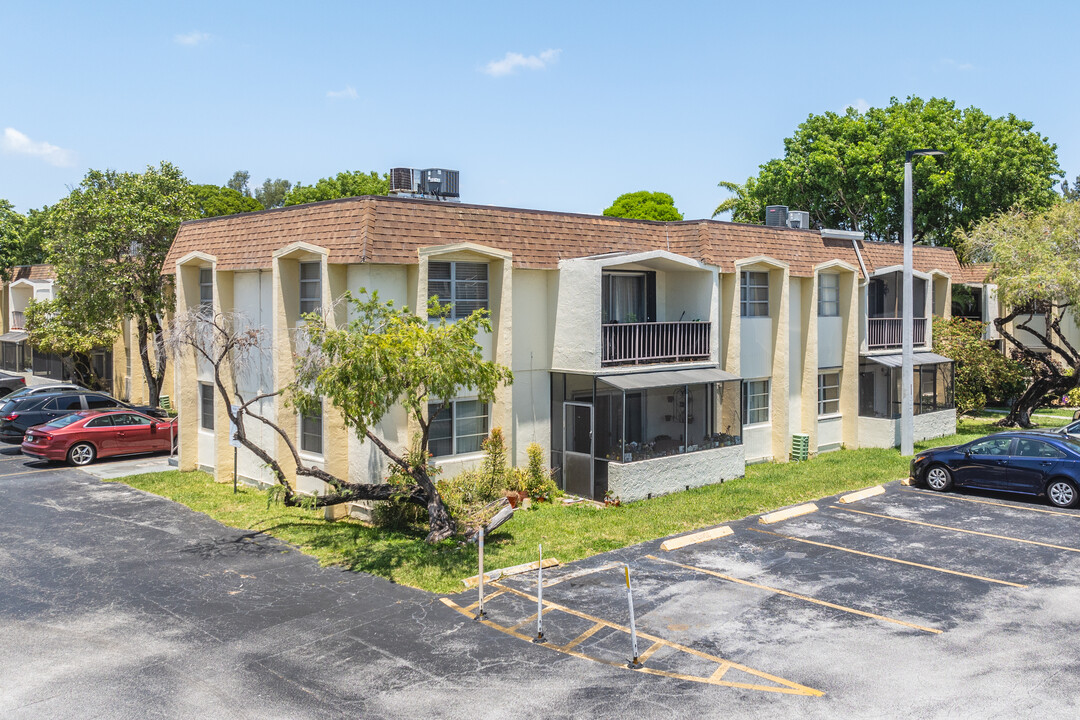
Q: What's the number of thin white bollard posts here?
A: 3